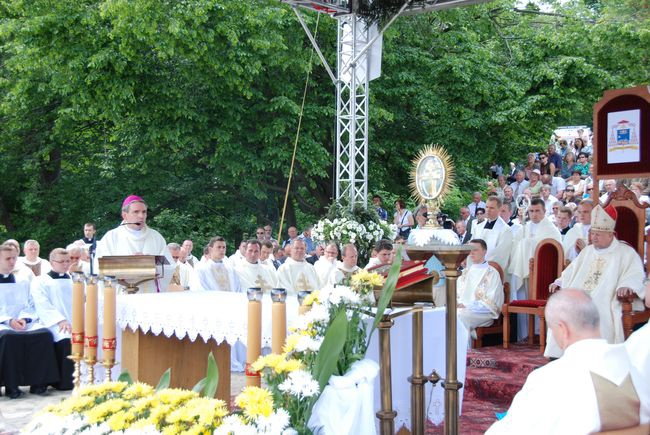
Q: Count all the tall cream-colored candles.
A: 6